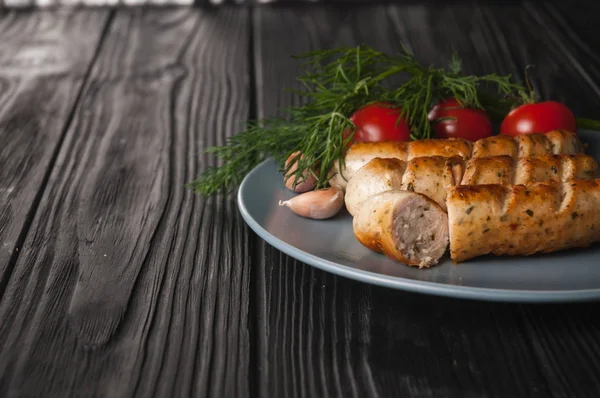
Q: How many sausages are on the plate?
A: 3